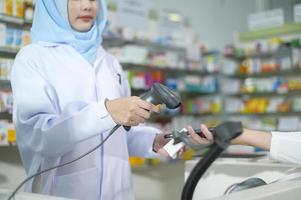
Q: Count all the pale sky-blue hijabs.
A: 1